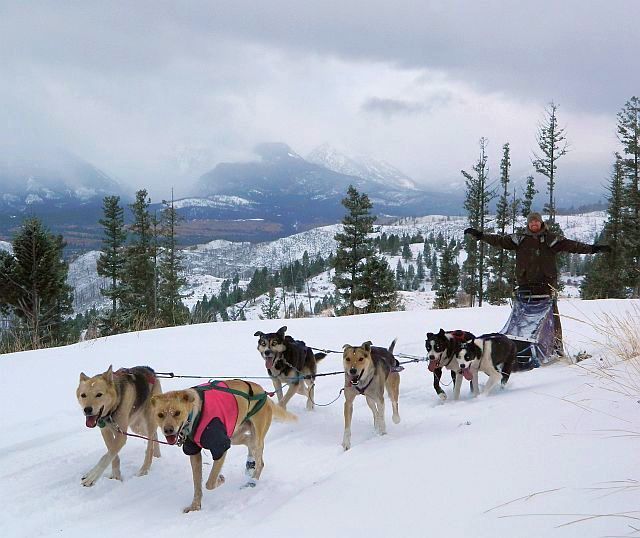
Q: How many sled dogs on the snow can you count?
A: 6